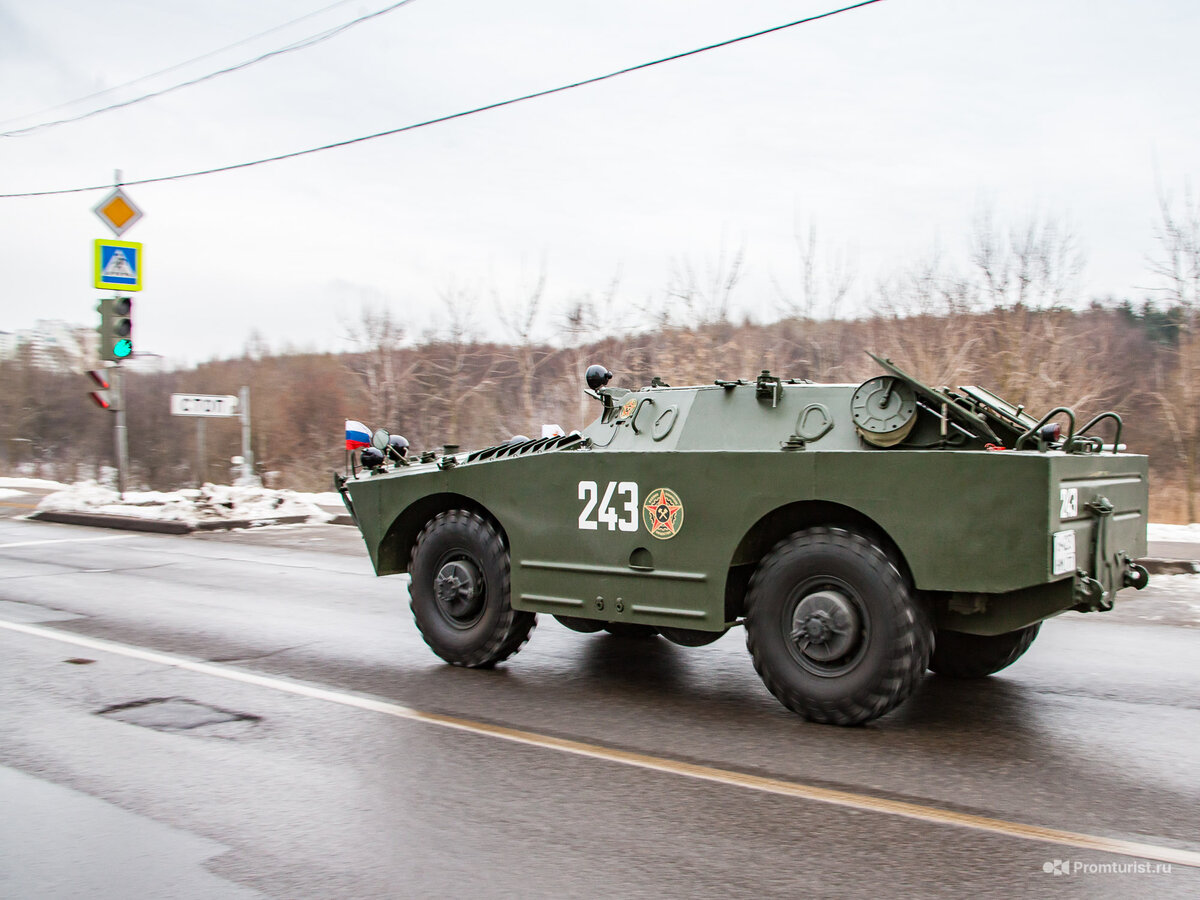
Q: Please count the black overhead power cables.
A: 3